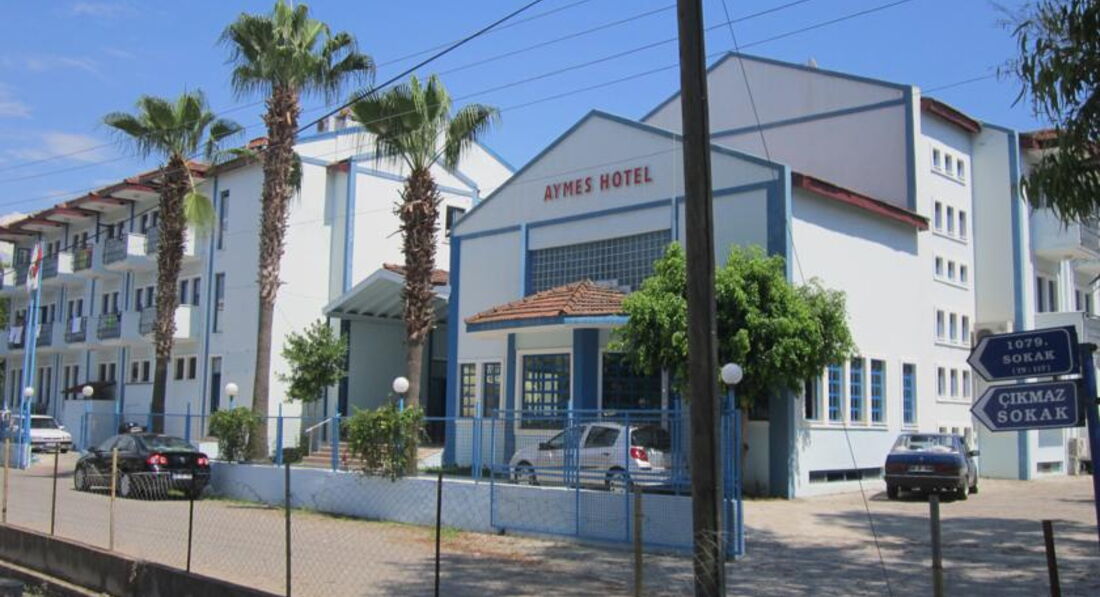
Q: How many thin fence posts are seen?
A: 9